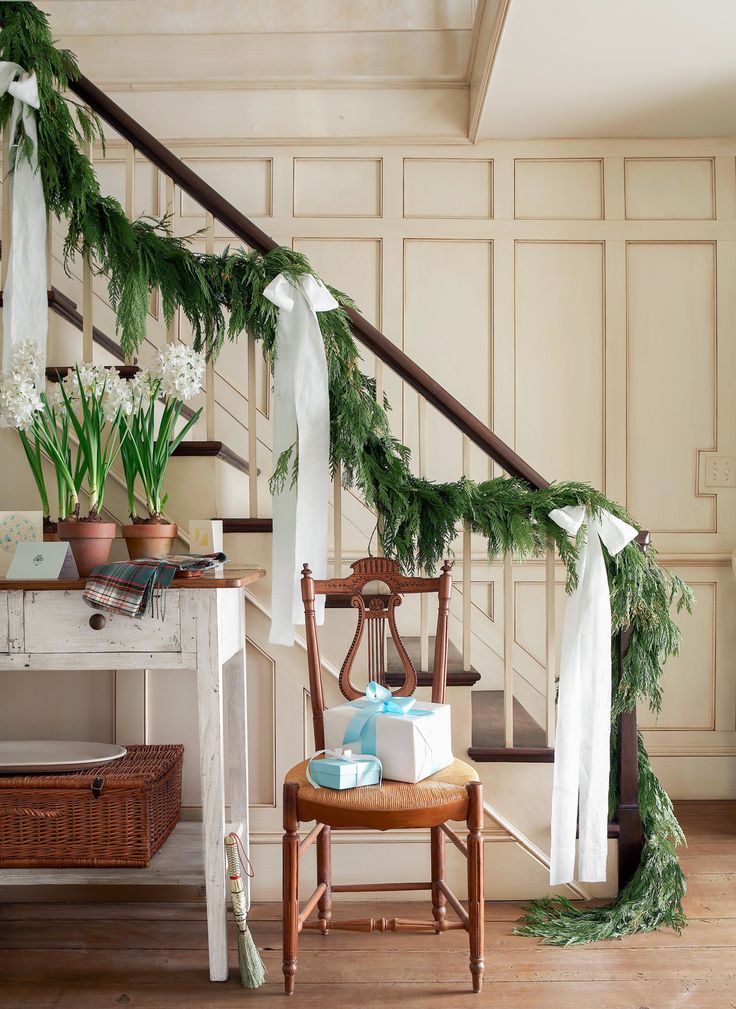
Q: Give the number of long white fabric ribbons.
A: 3